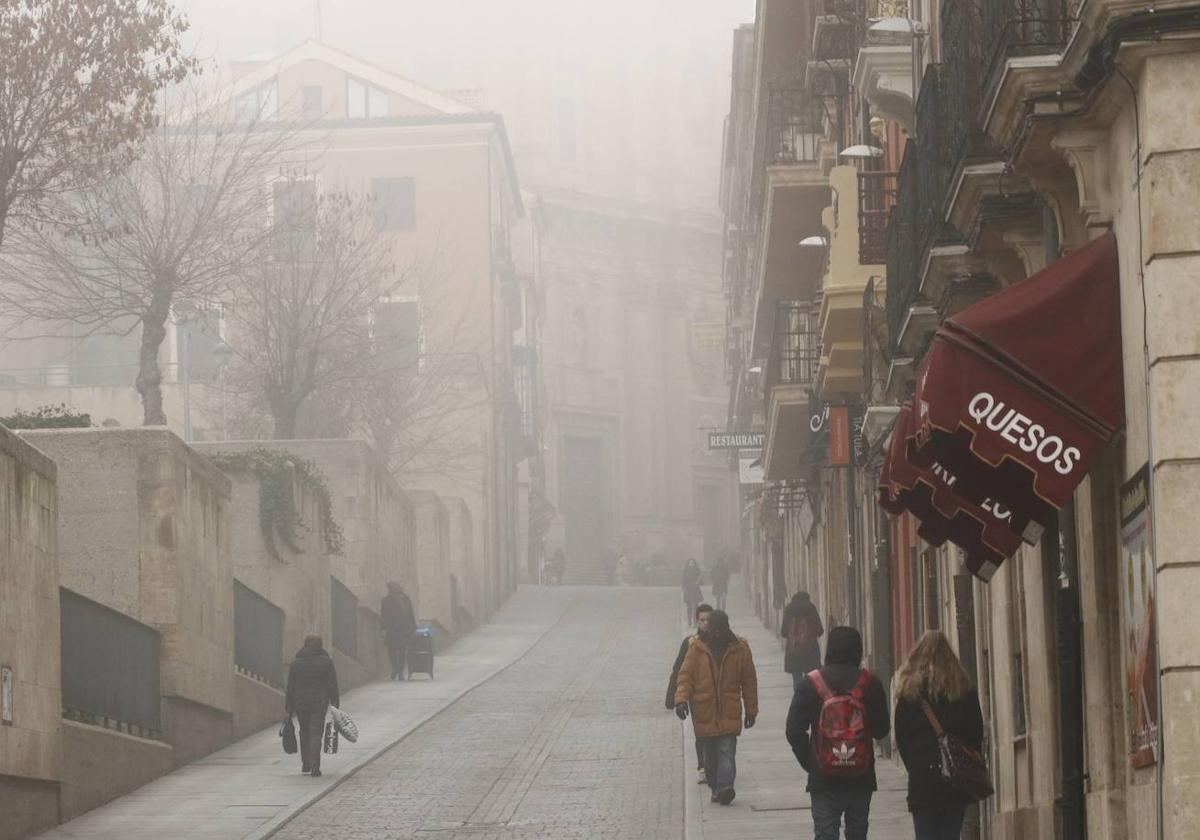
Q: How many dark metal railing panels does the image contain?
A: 3